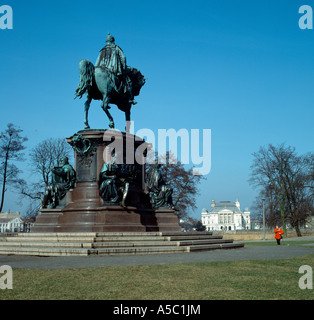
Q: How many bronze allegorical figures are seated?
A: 3